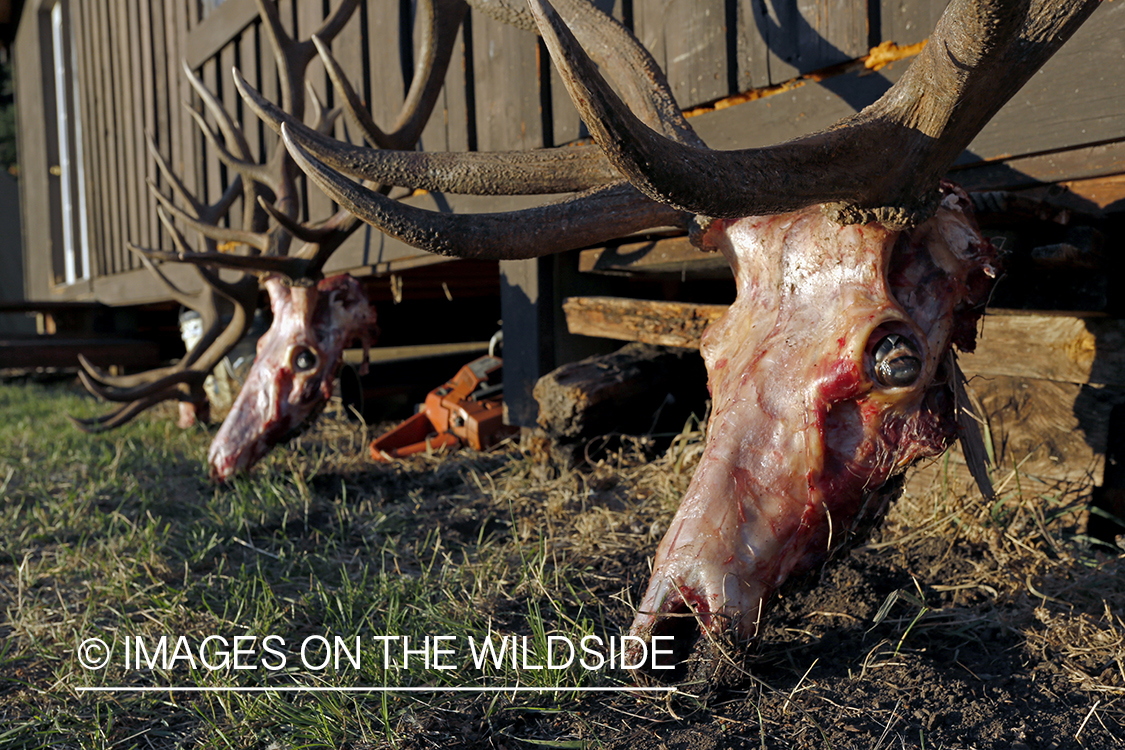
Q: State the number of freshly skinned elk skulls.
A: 2